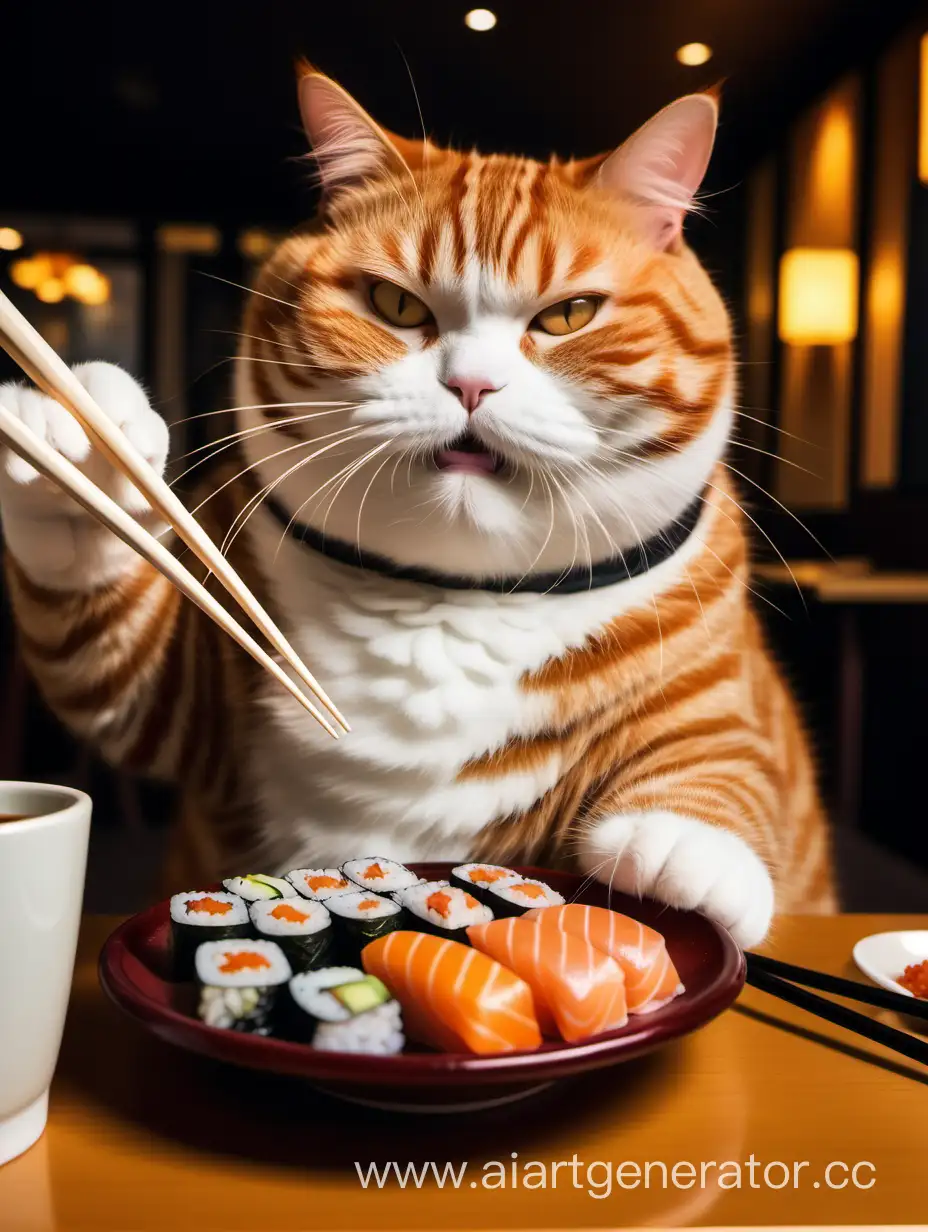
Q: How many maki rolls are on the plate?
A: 11